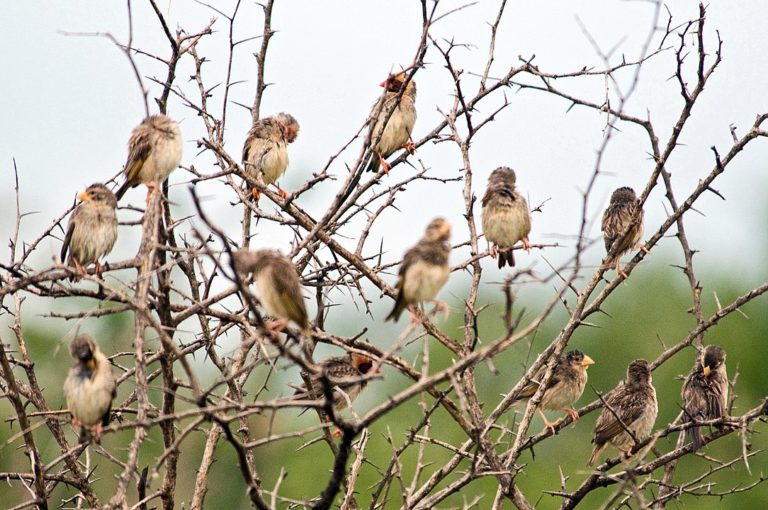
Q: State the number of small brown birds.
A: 13